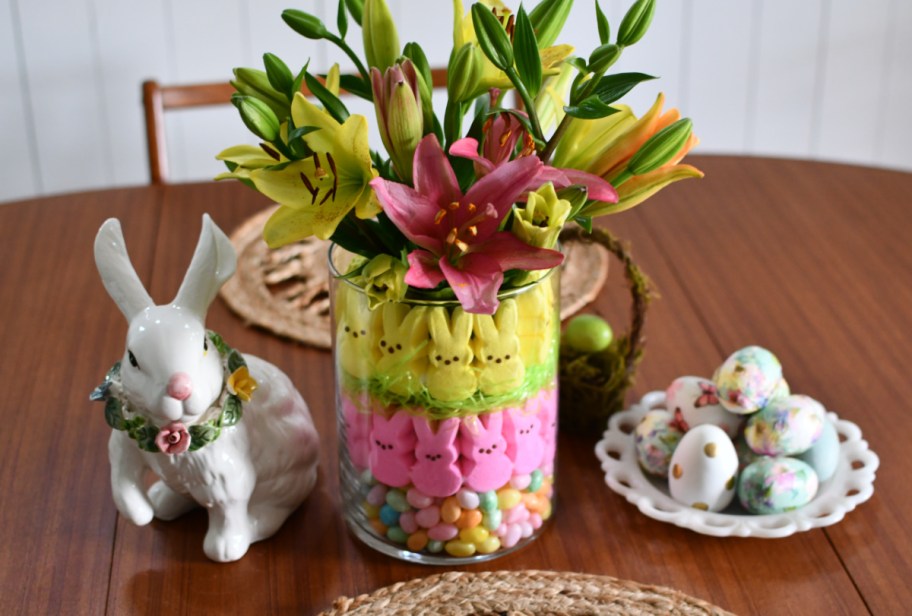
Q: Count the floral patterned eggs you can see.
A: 4